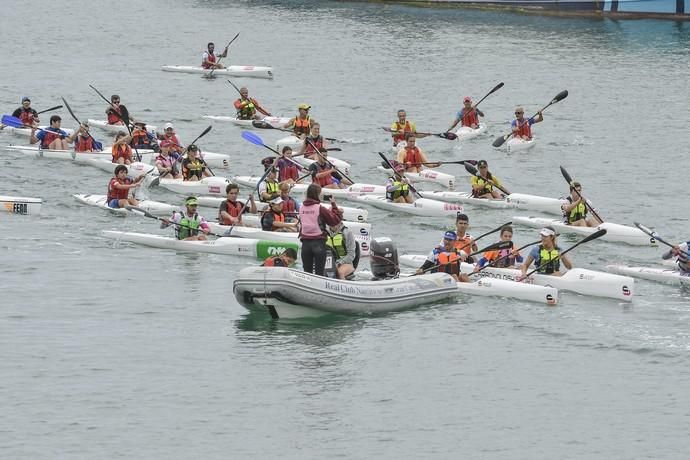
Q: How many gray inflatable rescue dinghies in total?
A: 1